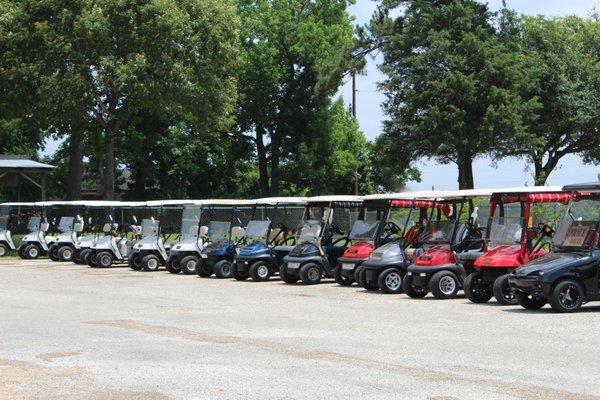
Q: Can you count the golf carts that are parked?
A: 15